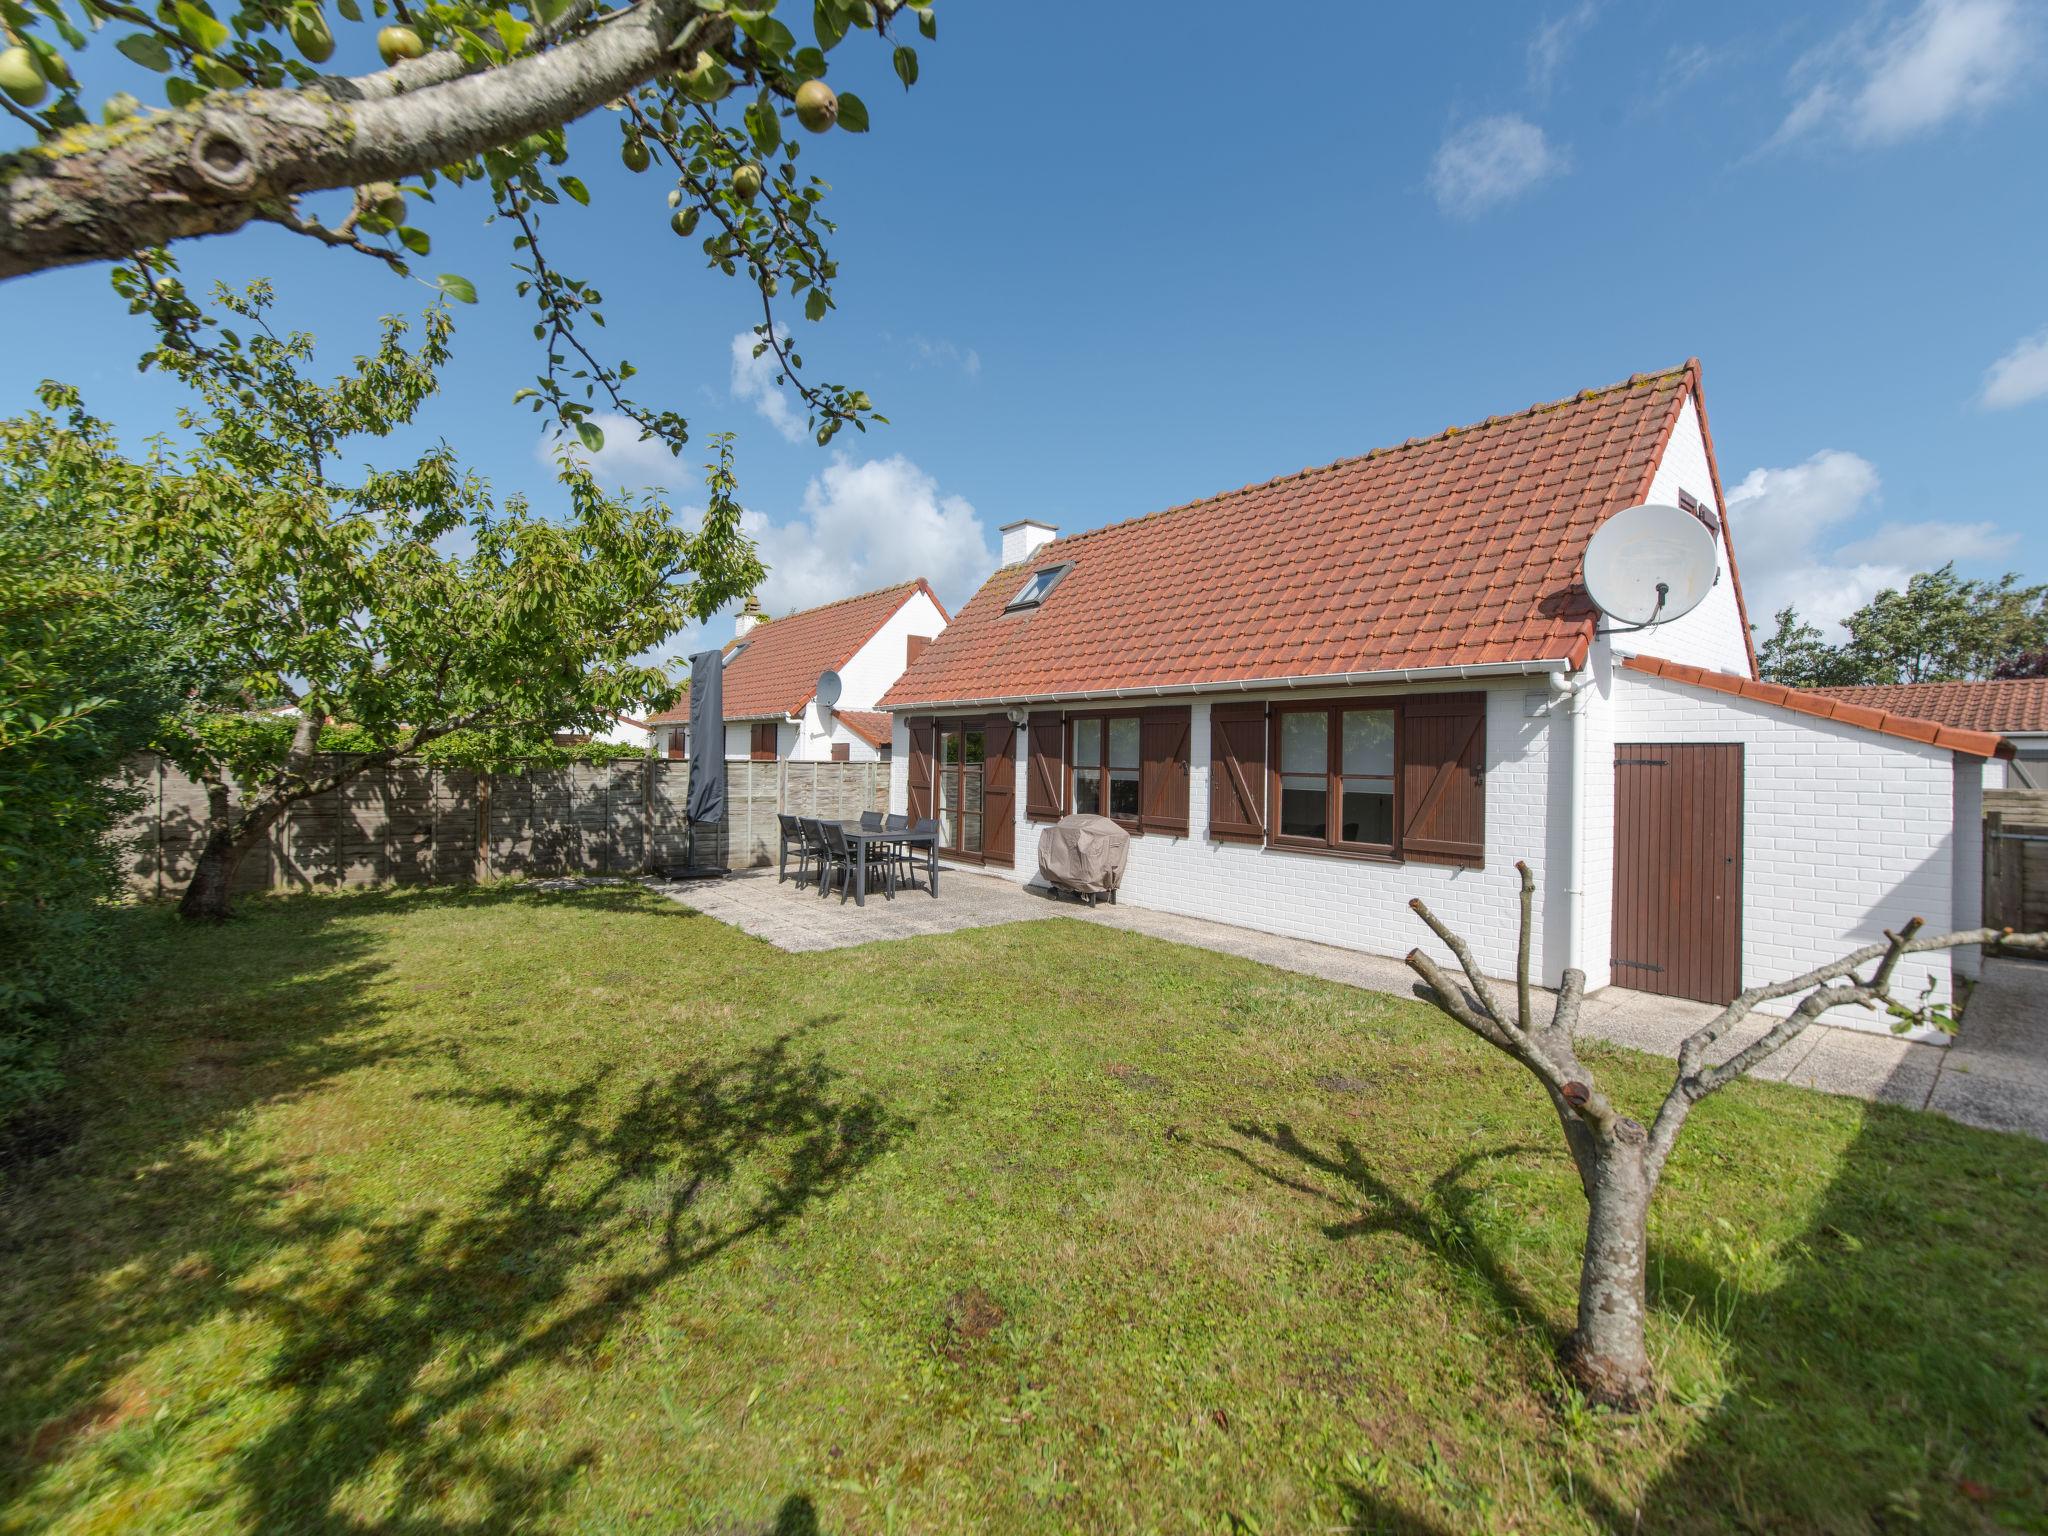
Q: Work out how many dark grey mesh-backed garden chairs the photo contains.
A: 6